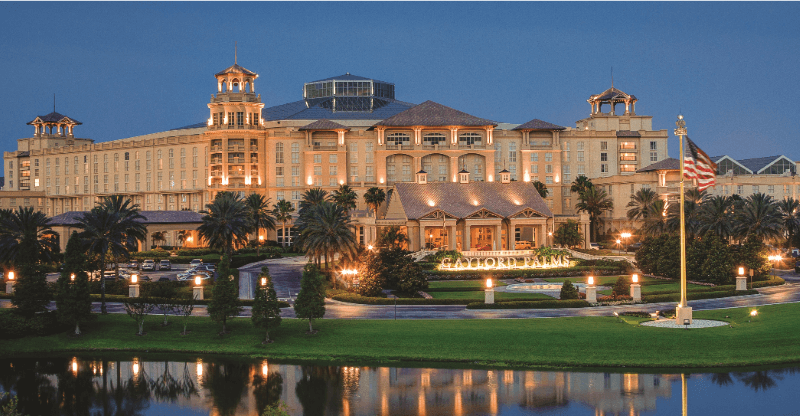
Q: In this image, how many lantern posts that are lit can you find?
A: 9